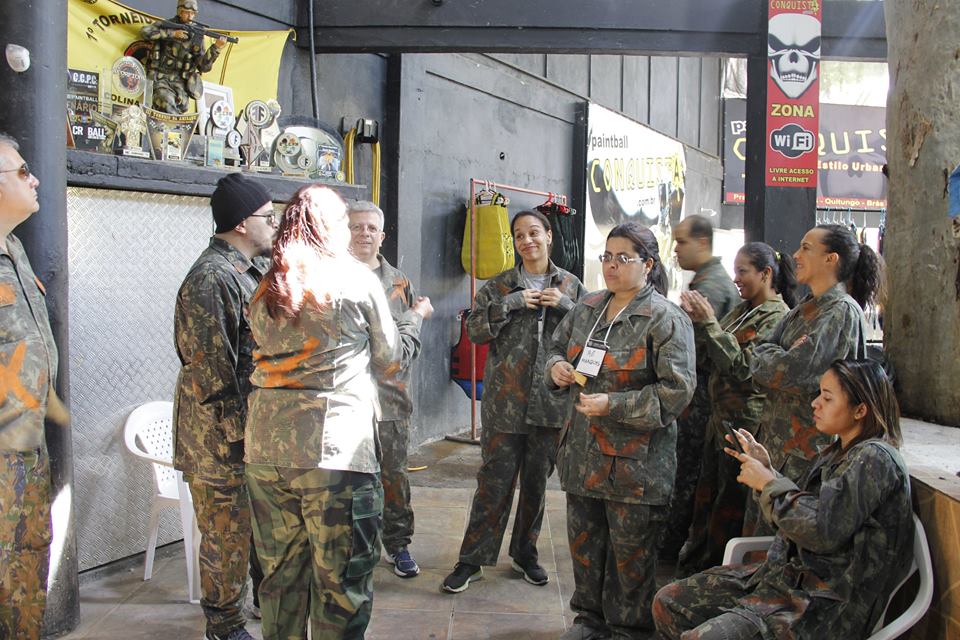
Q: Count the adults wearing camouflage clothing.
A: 10